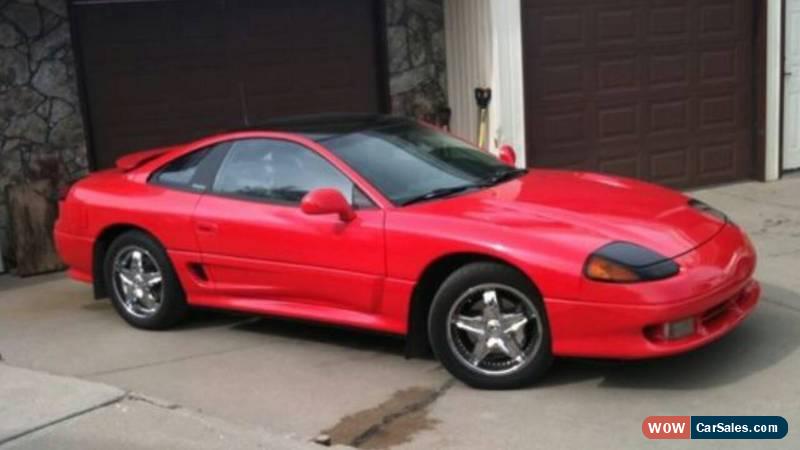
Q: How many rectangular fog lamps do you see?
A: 1